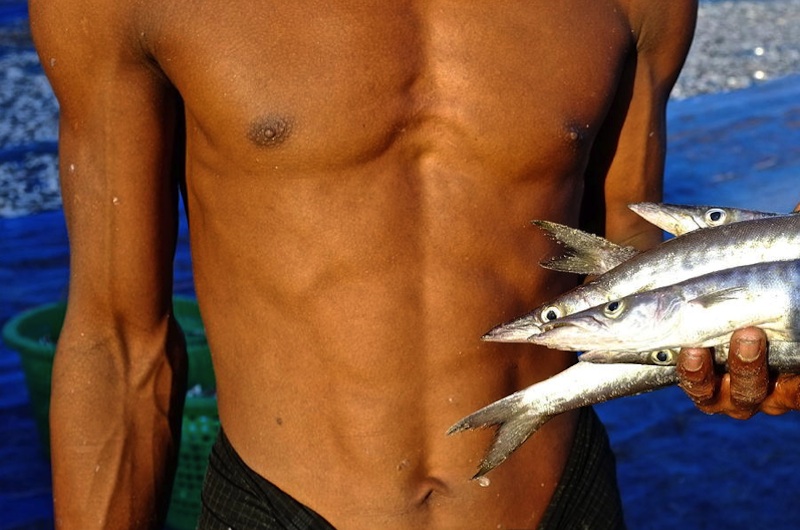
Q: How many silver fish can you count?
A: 6